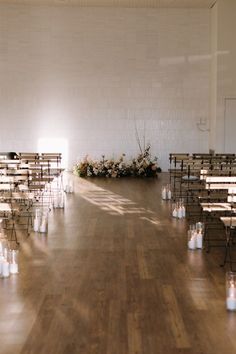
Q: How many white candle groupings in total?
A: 8